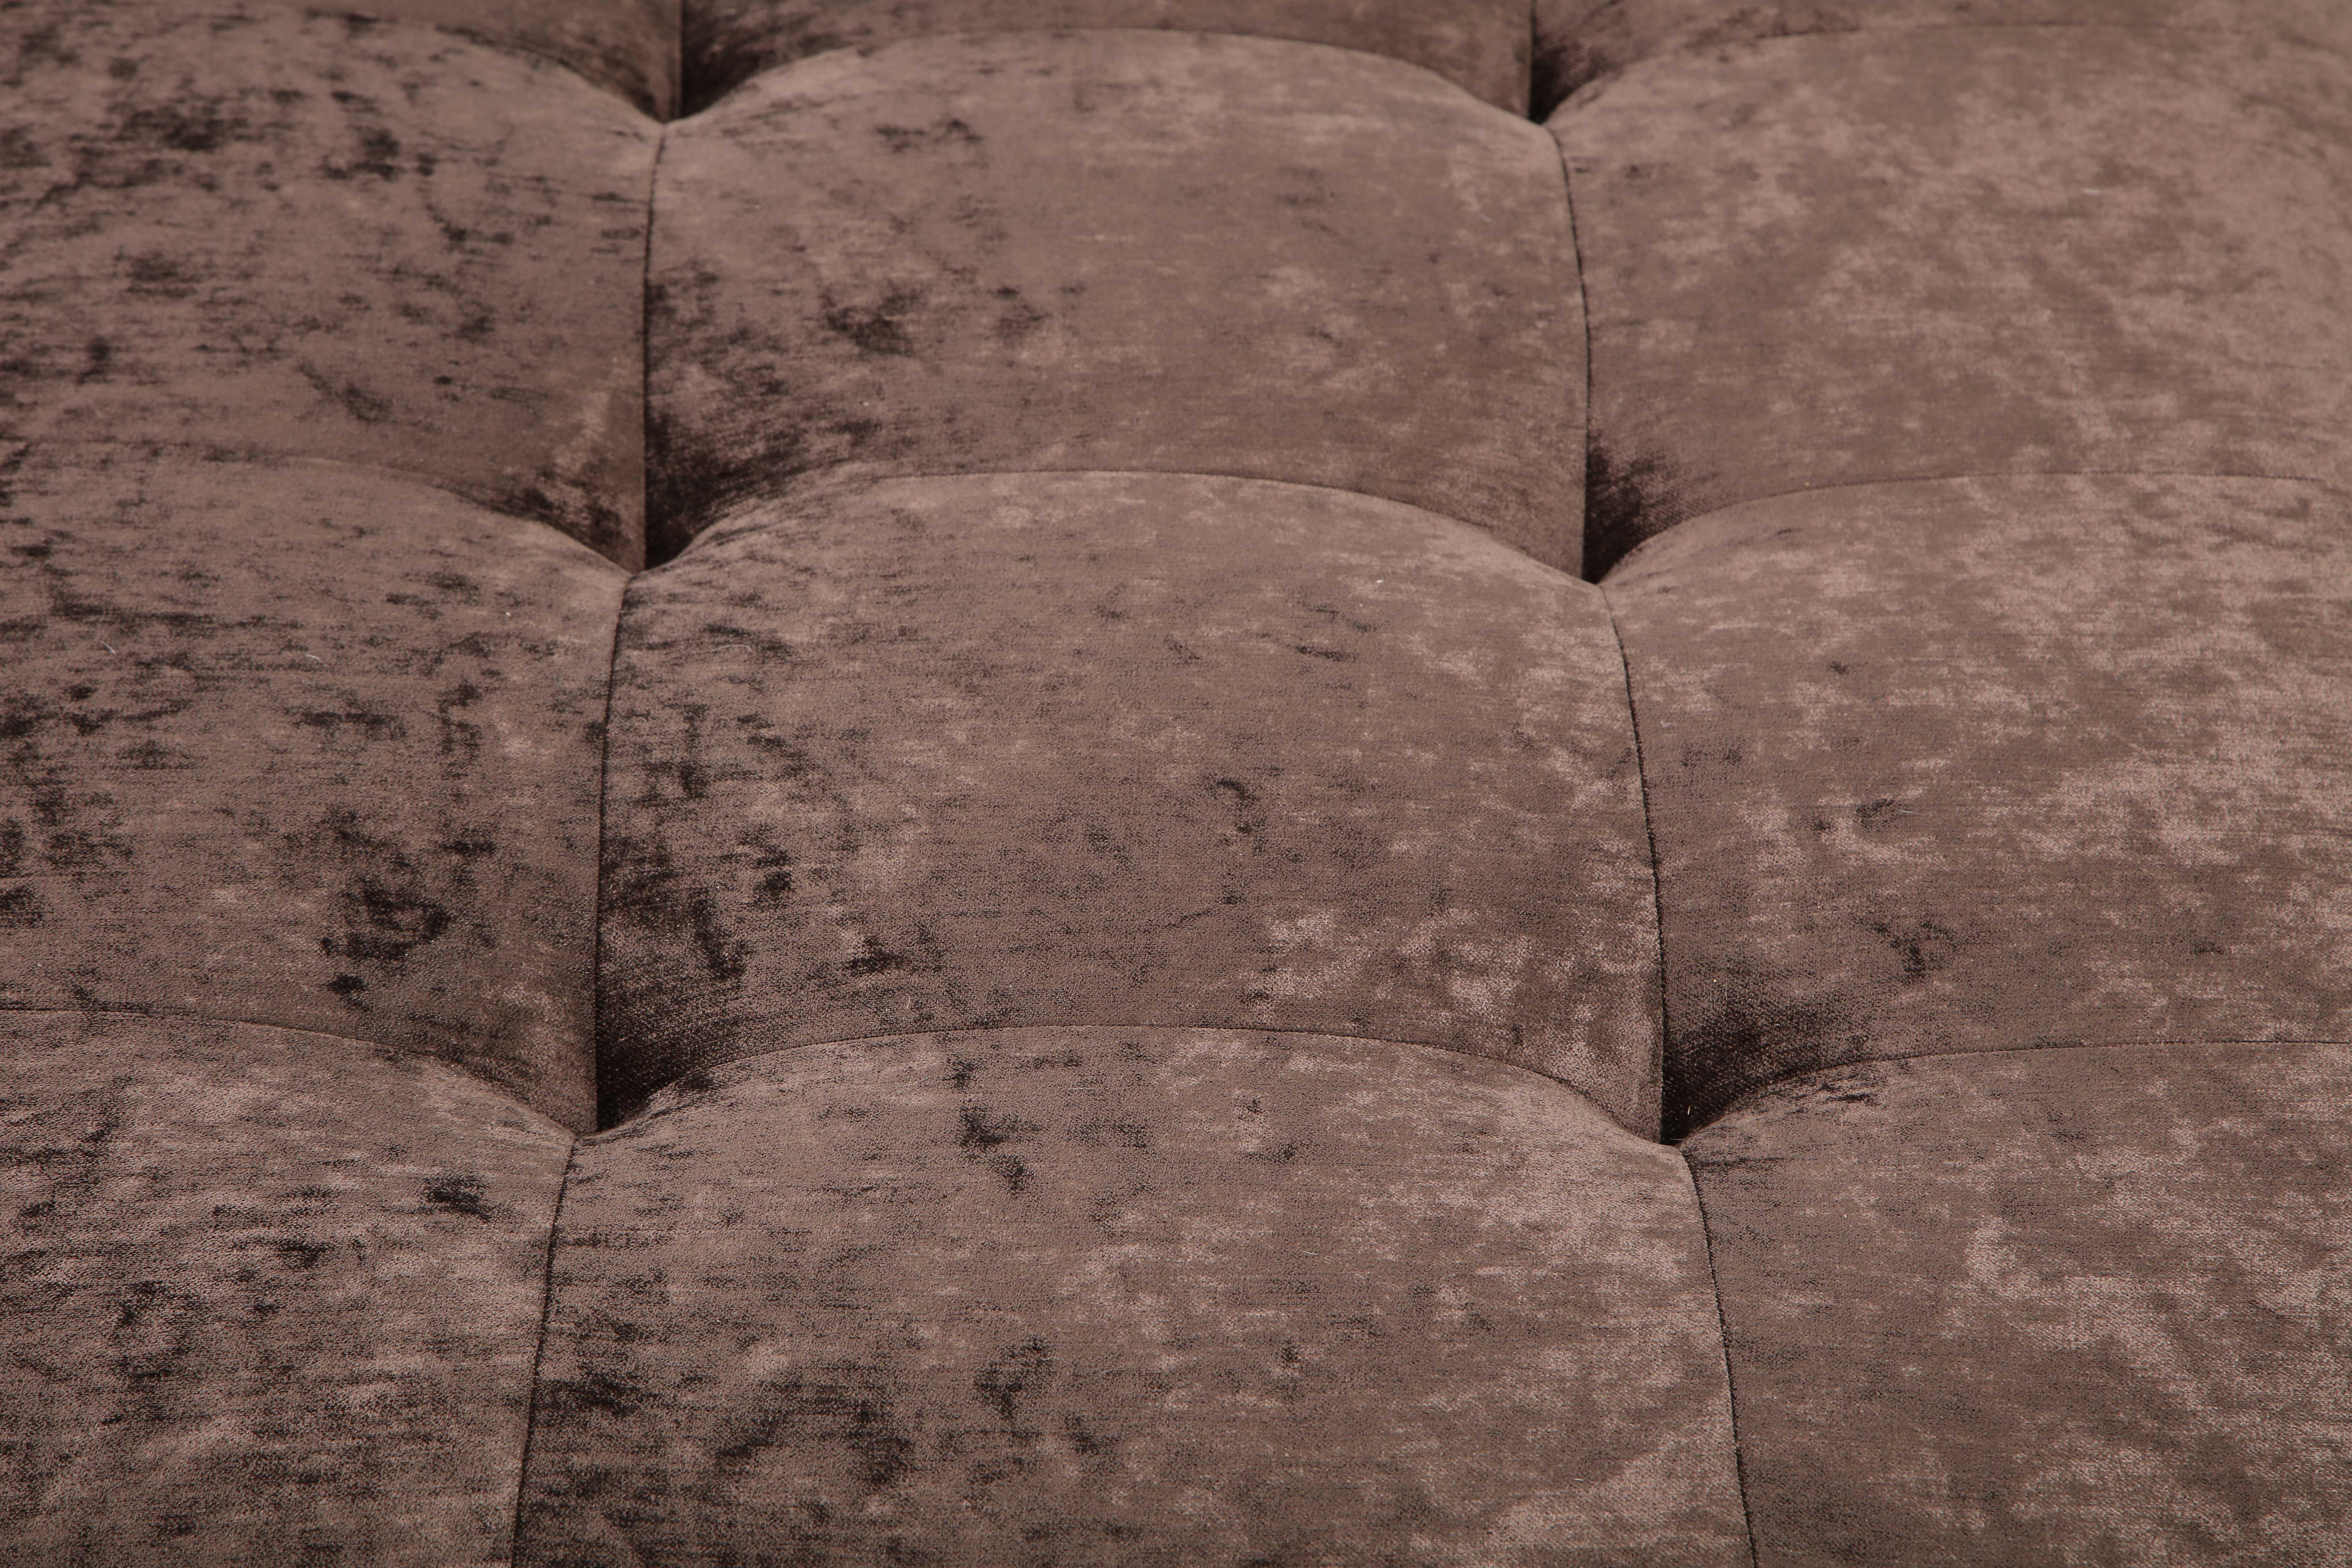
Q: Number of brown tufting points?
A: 6